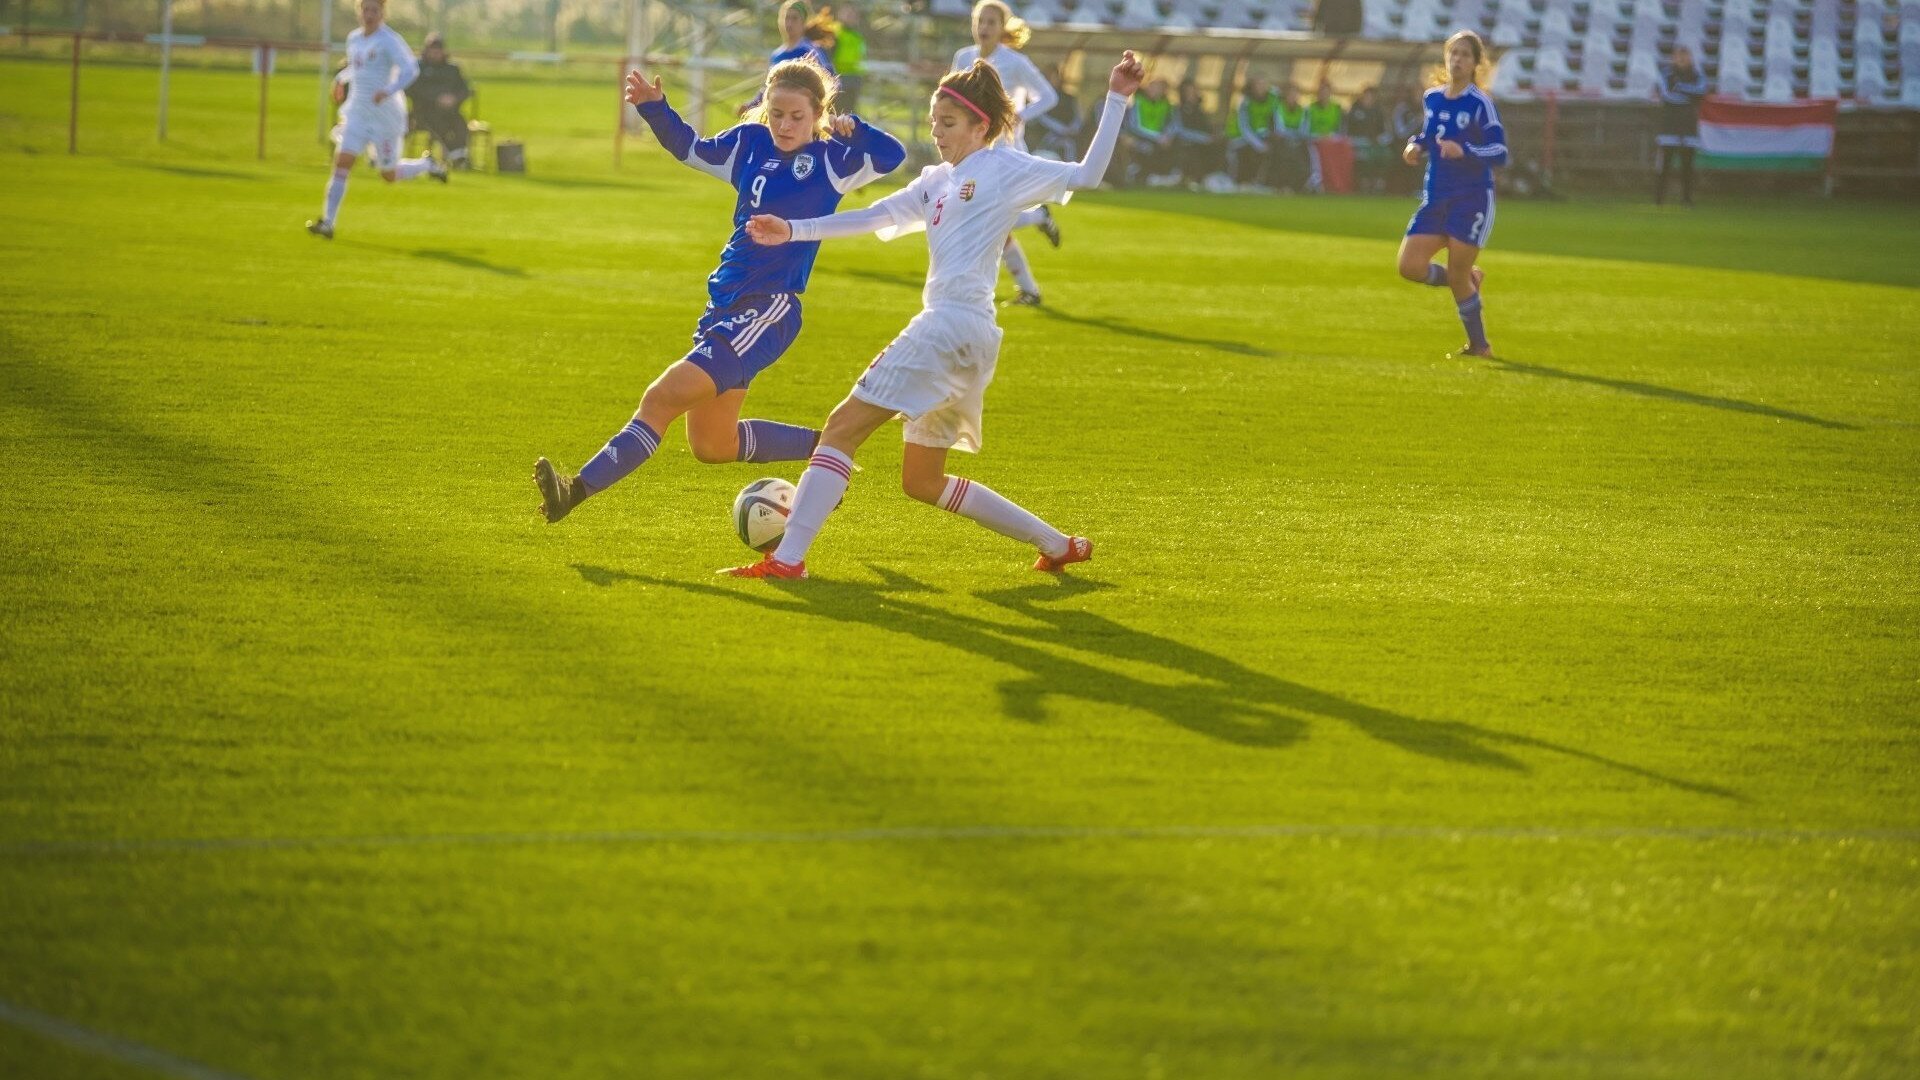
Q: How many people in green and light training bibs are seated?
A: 4